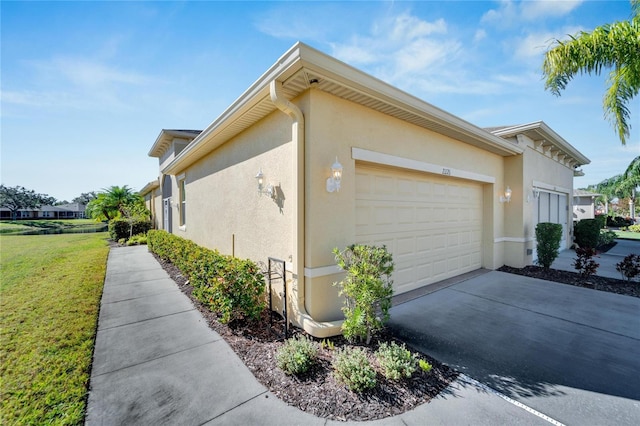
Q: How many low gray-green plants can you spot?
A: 3